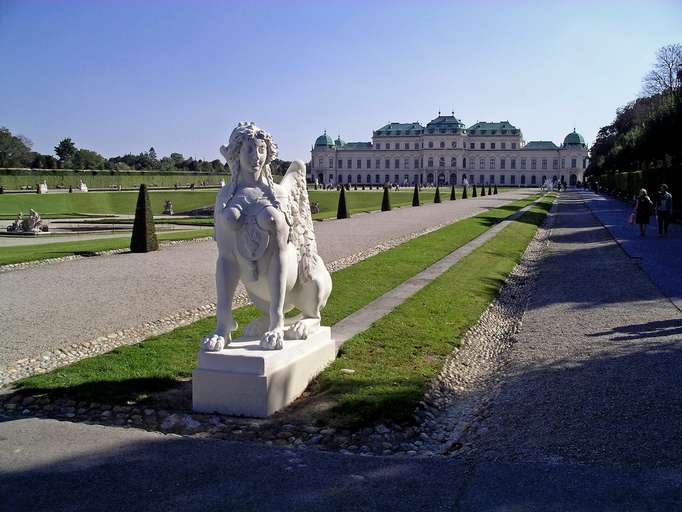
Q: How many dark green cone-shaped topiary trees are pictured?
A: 11